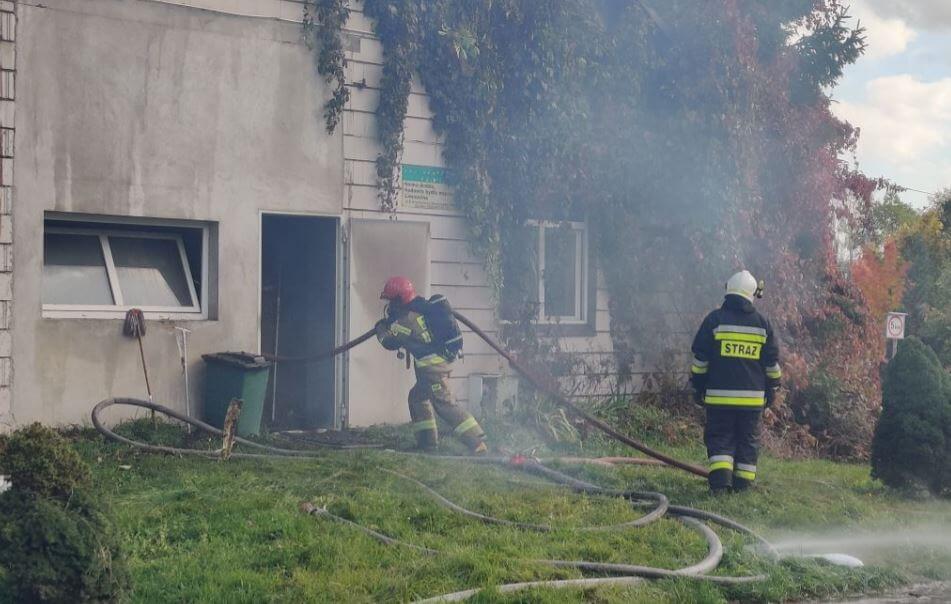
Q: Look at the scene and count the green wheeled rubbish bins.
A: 1